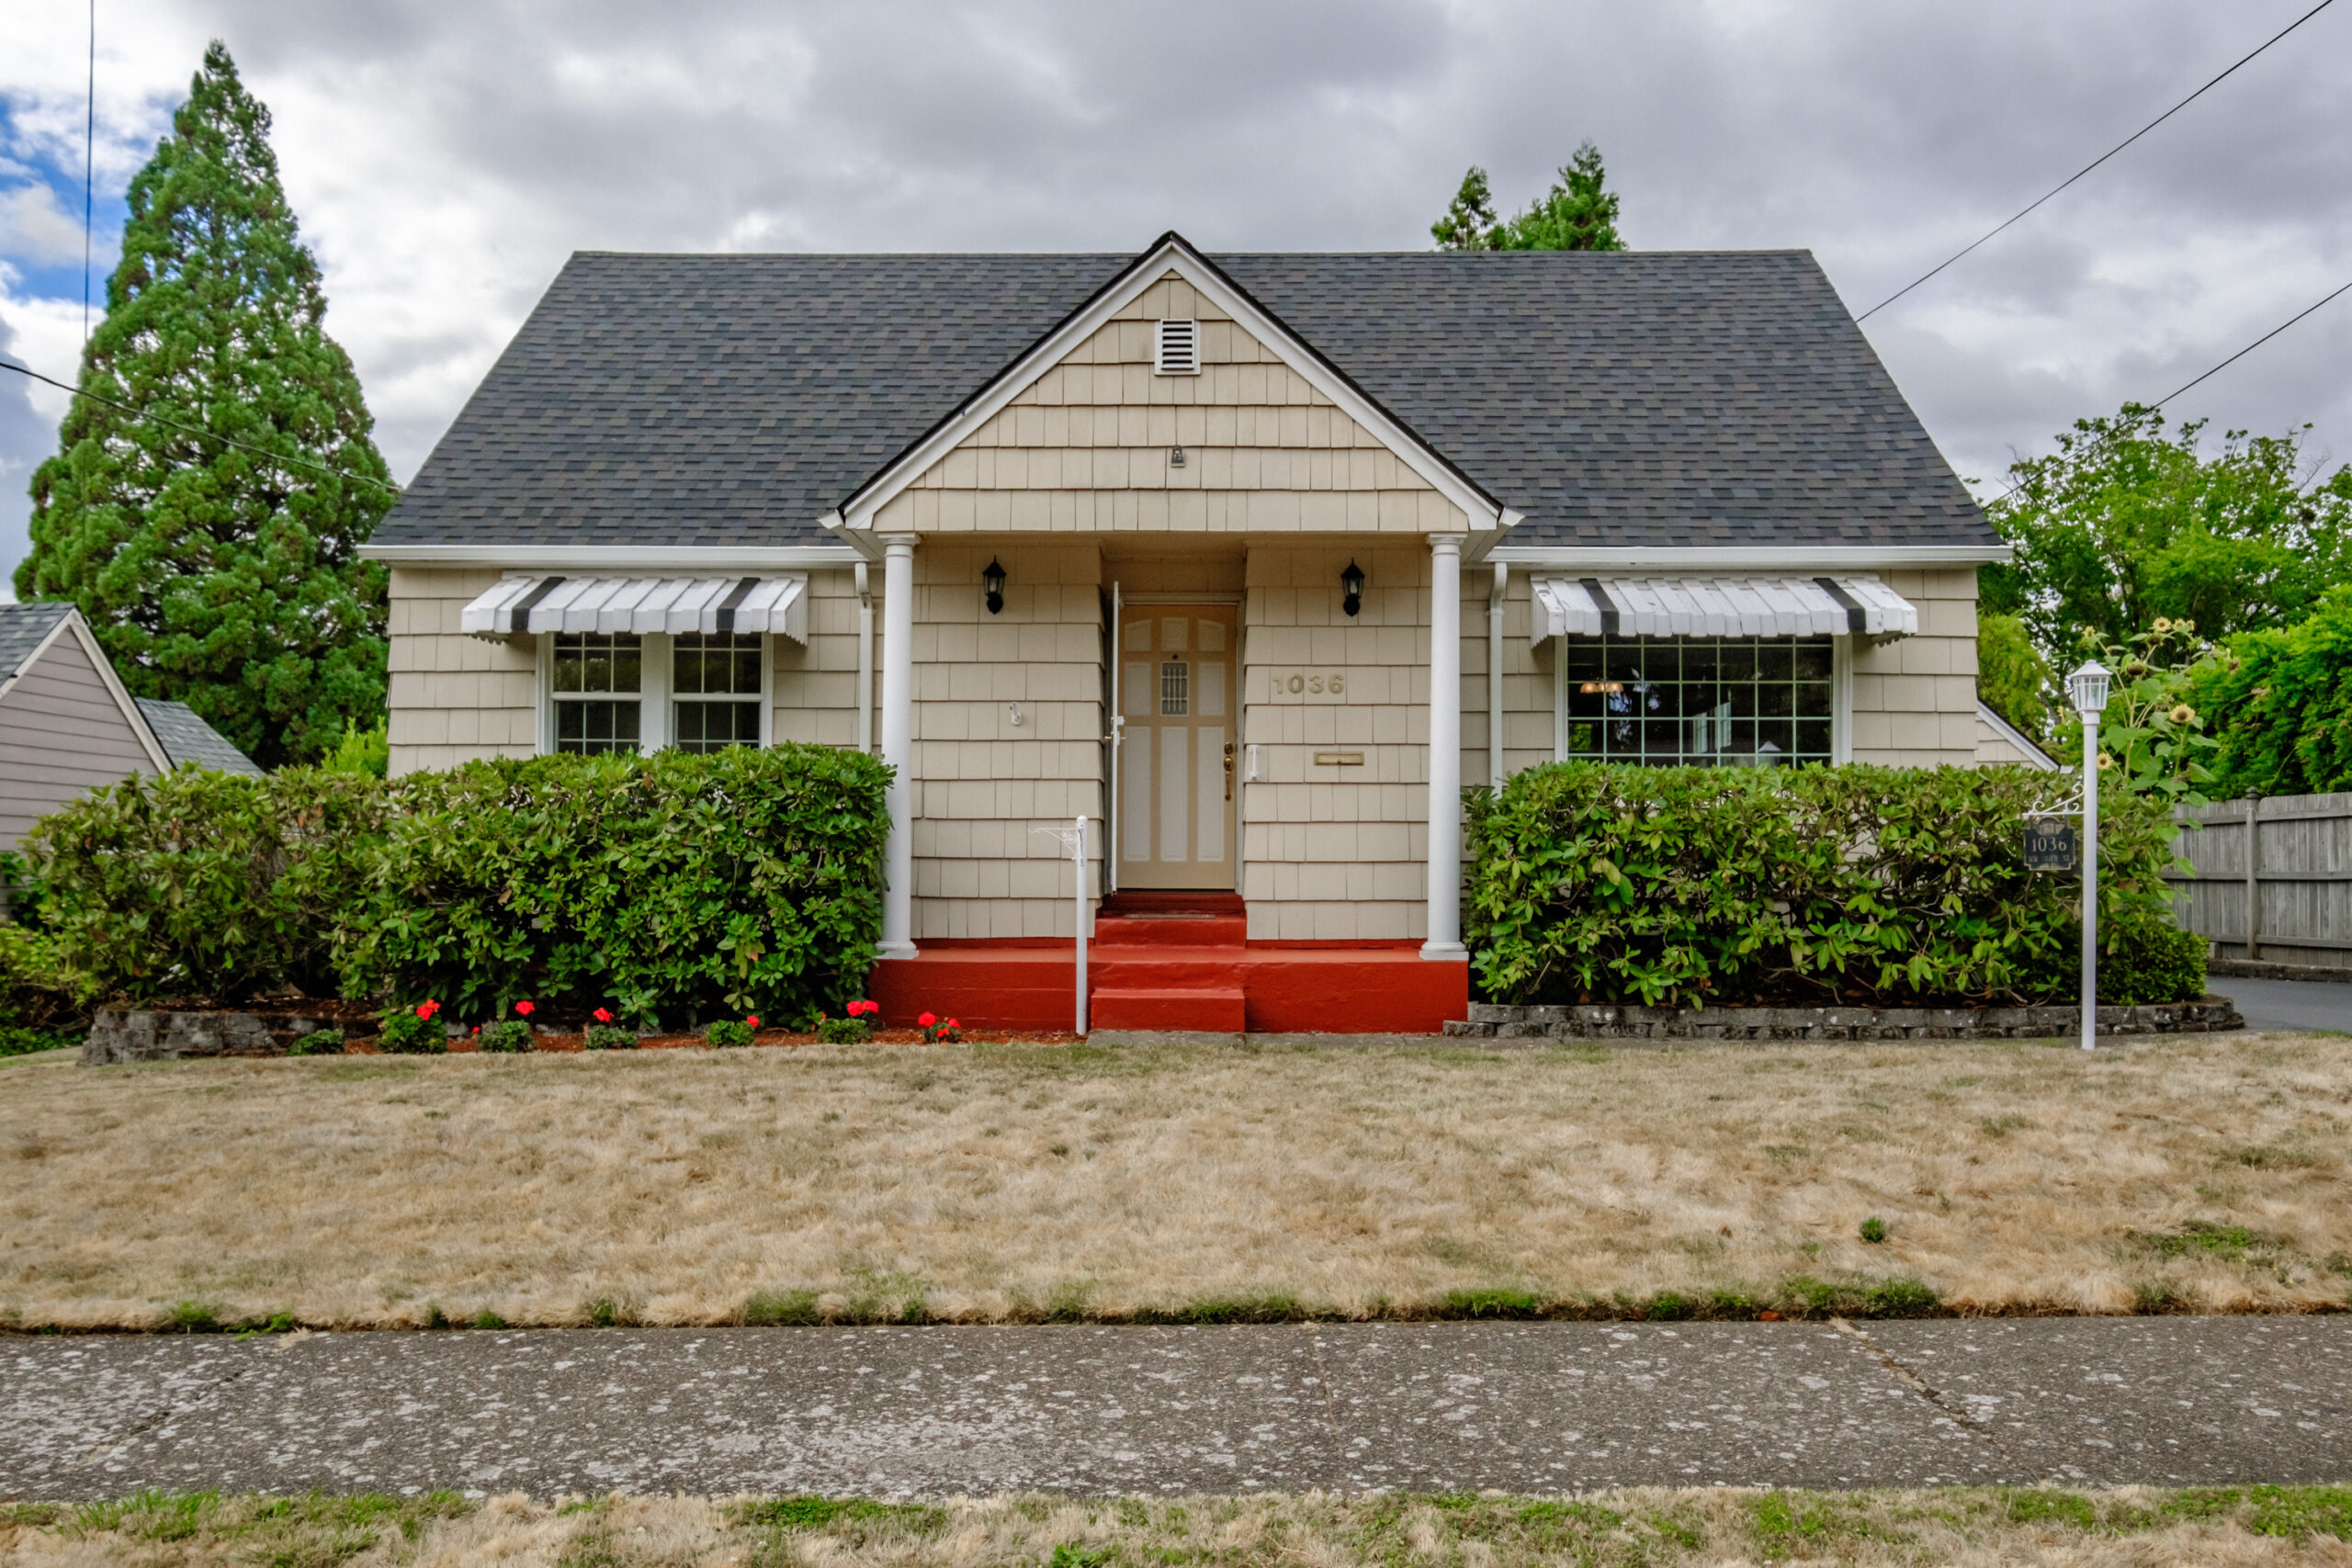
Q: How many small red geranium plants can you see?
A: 6